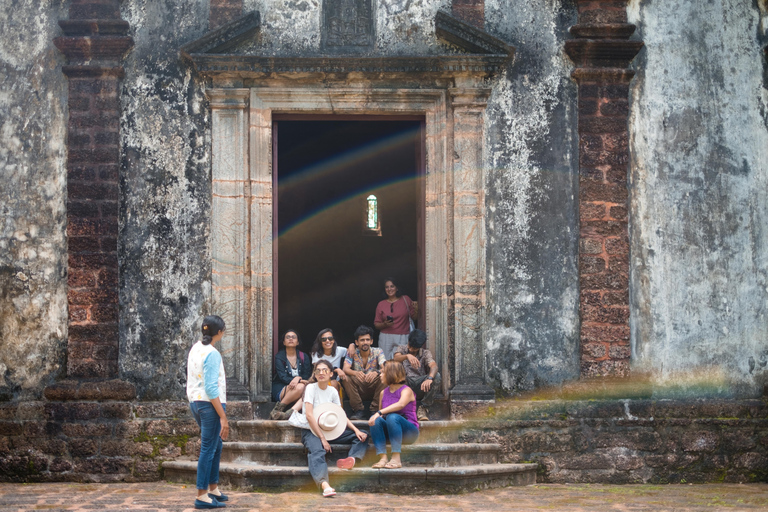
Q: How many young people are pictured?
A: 8